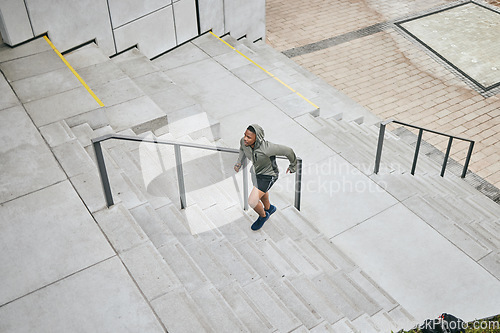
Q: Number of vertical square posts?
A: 8